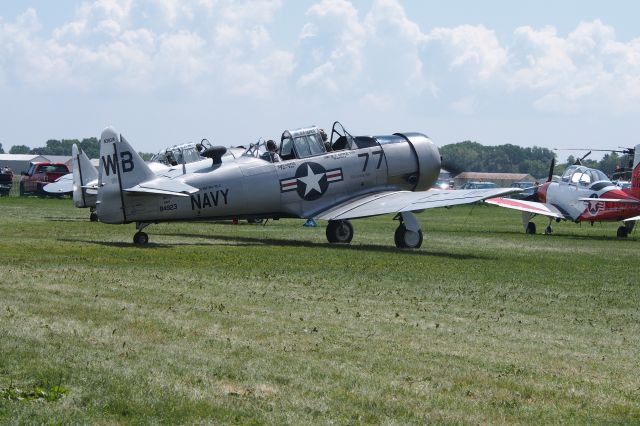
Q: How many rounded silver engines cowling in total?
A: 1